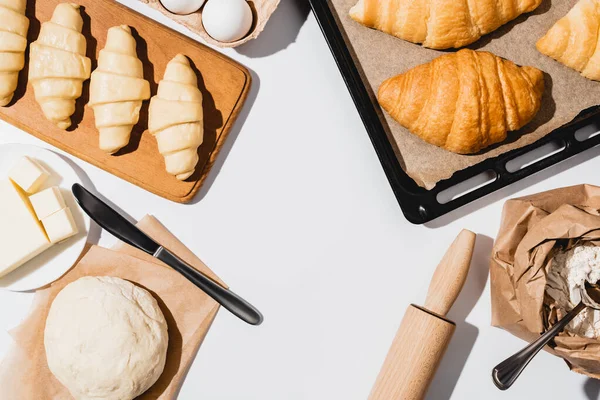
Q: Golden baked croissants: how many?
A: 3